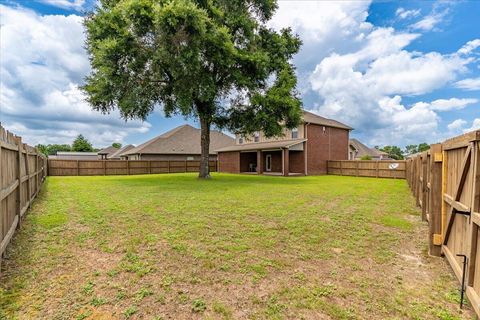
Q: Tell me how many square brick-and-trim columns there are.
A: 2